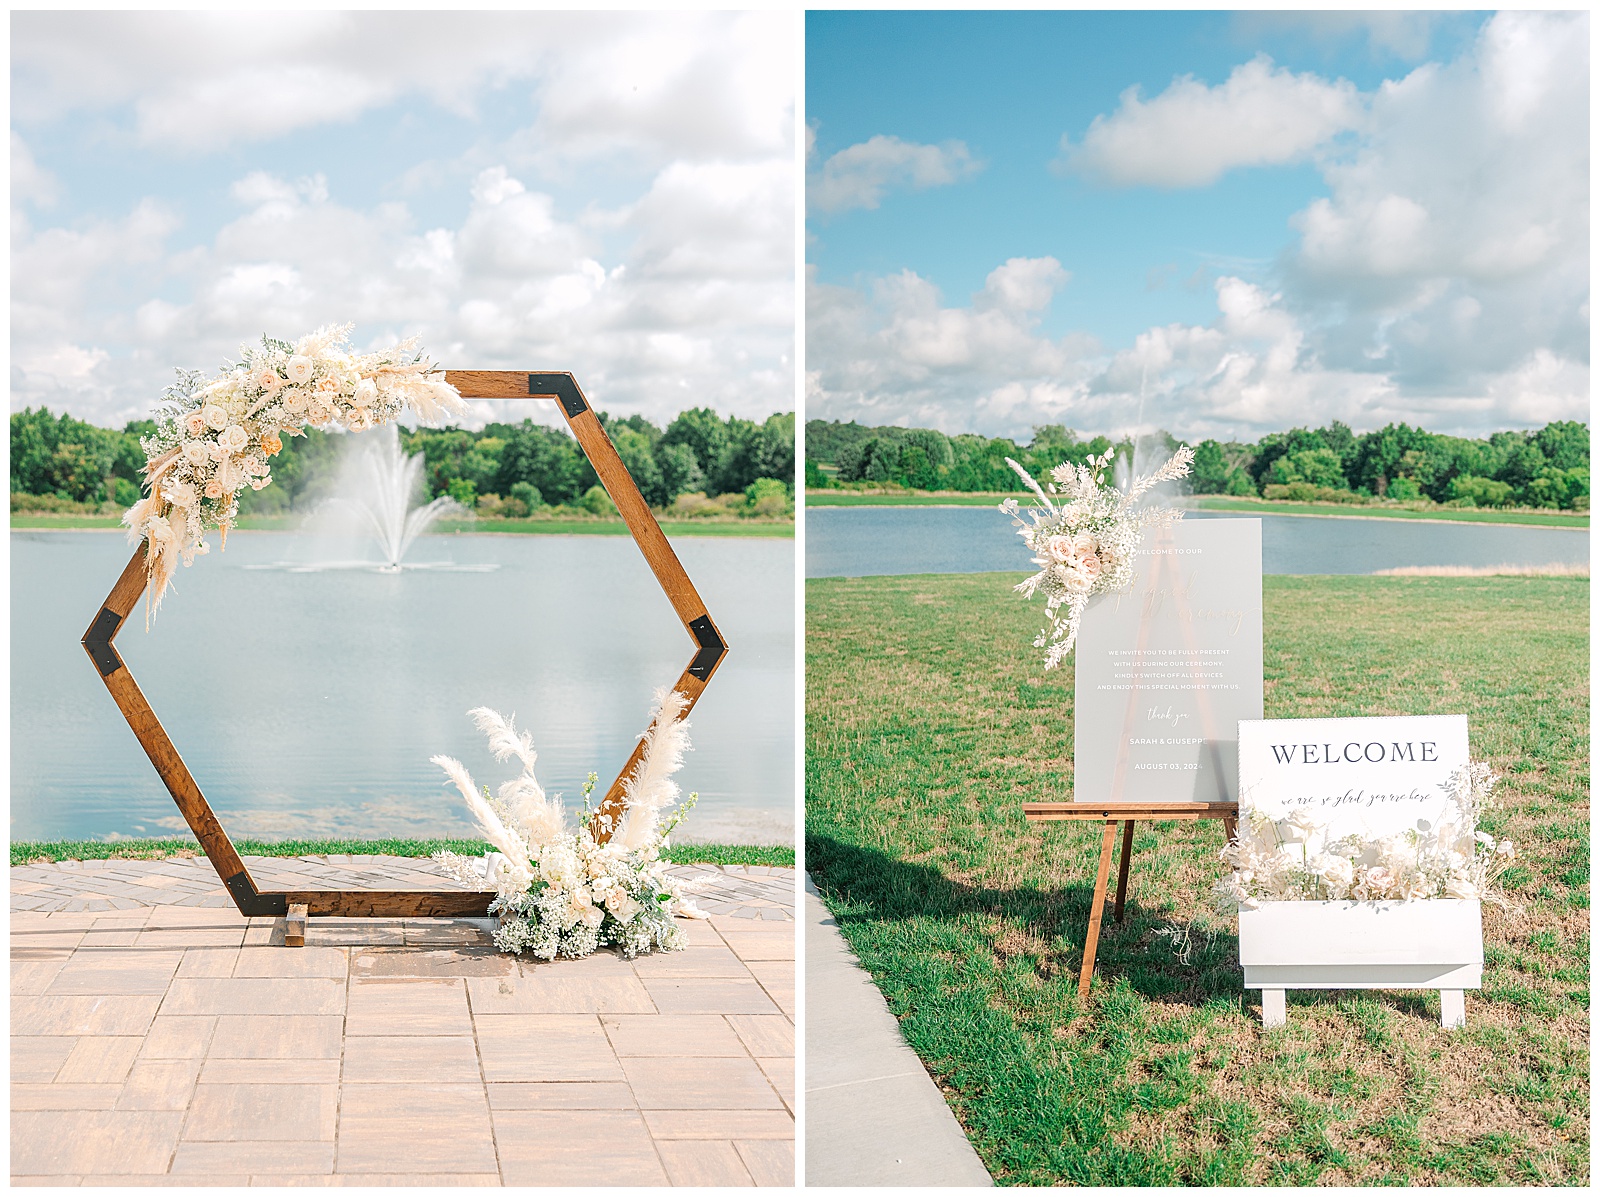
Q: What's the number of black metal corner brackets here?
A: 4